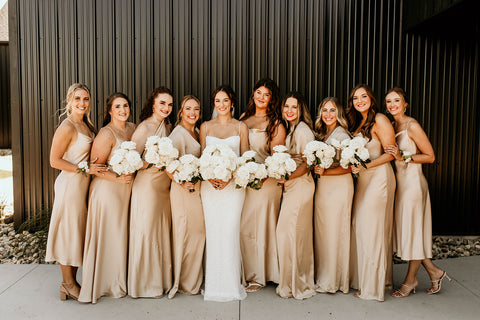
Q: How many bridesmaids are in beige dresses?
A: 9